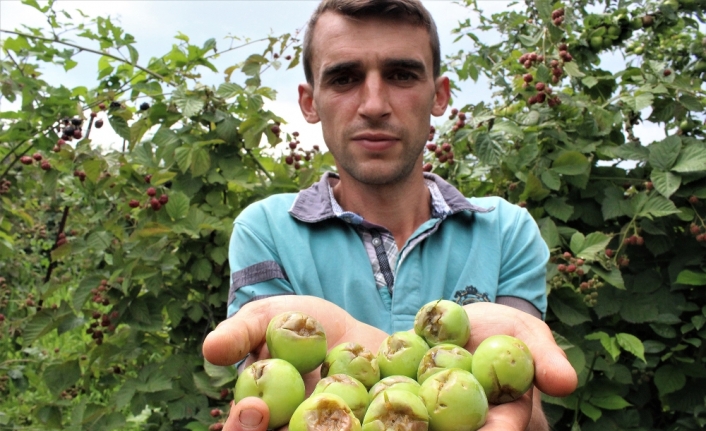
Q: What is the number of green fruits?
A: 12